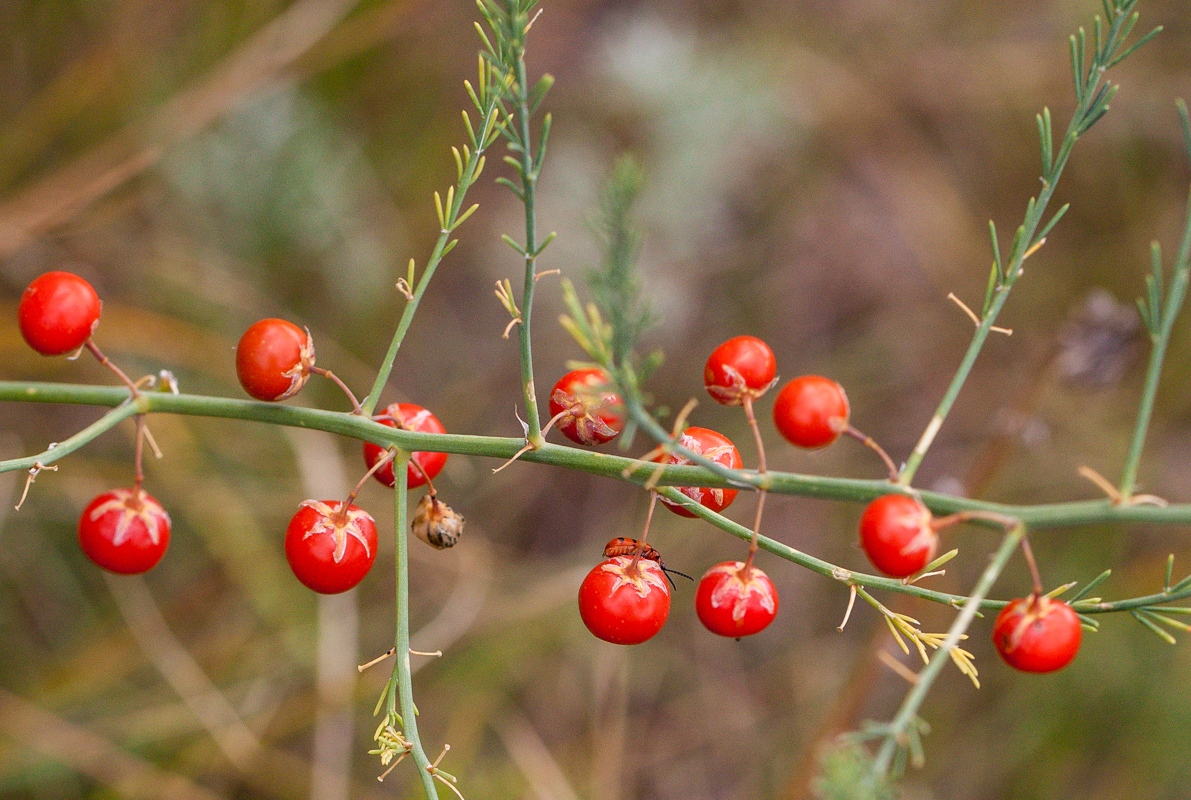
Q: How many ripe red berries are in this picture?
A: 13